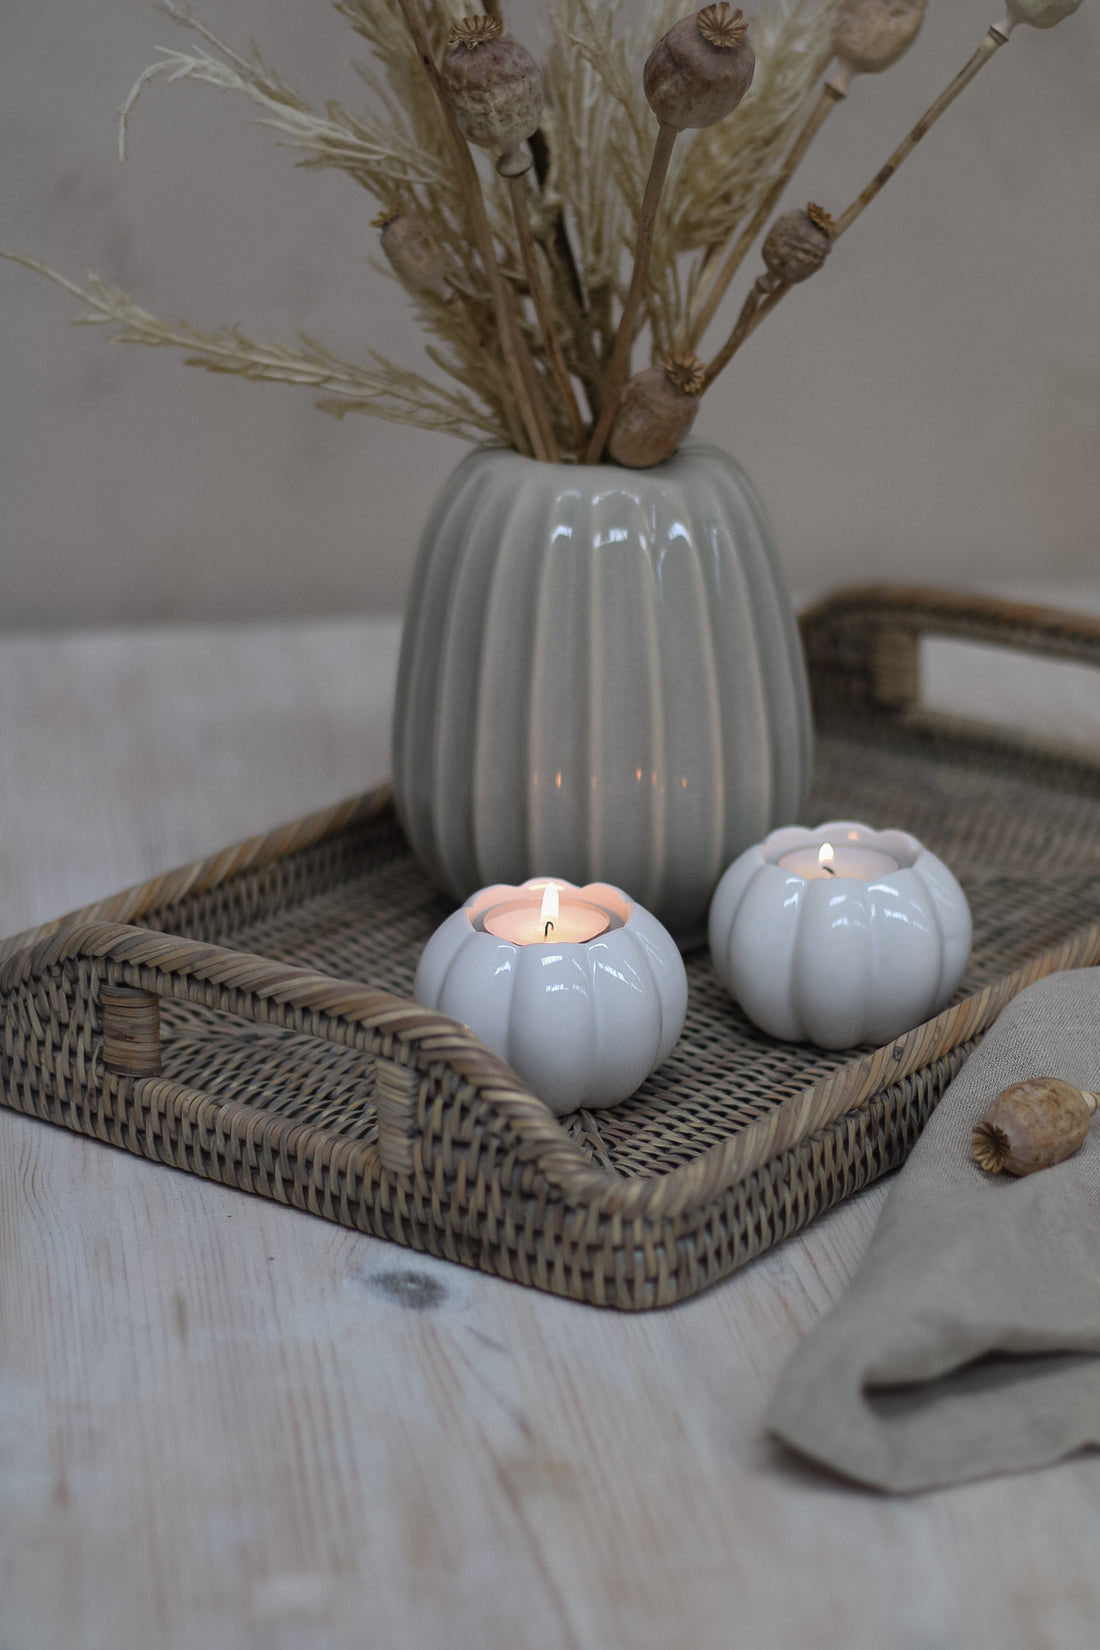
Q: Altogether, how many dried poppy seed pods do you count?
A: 8